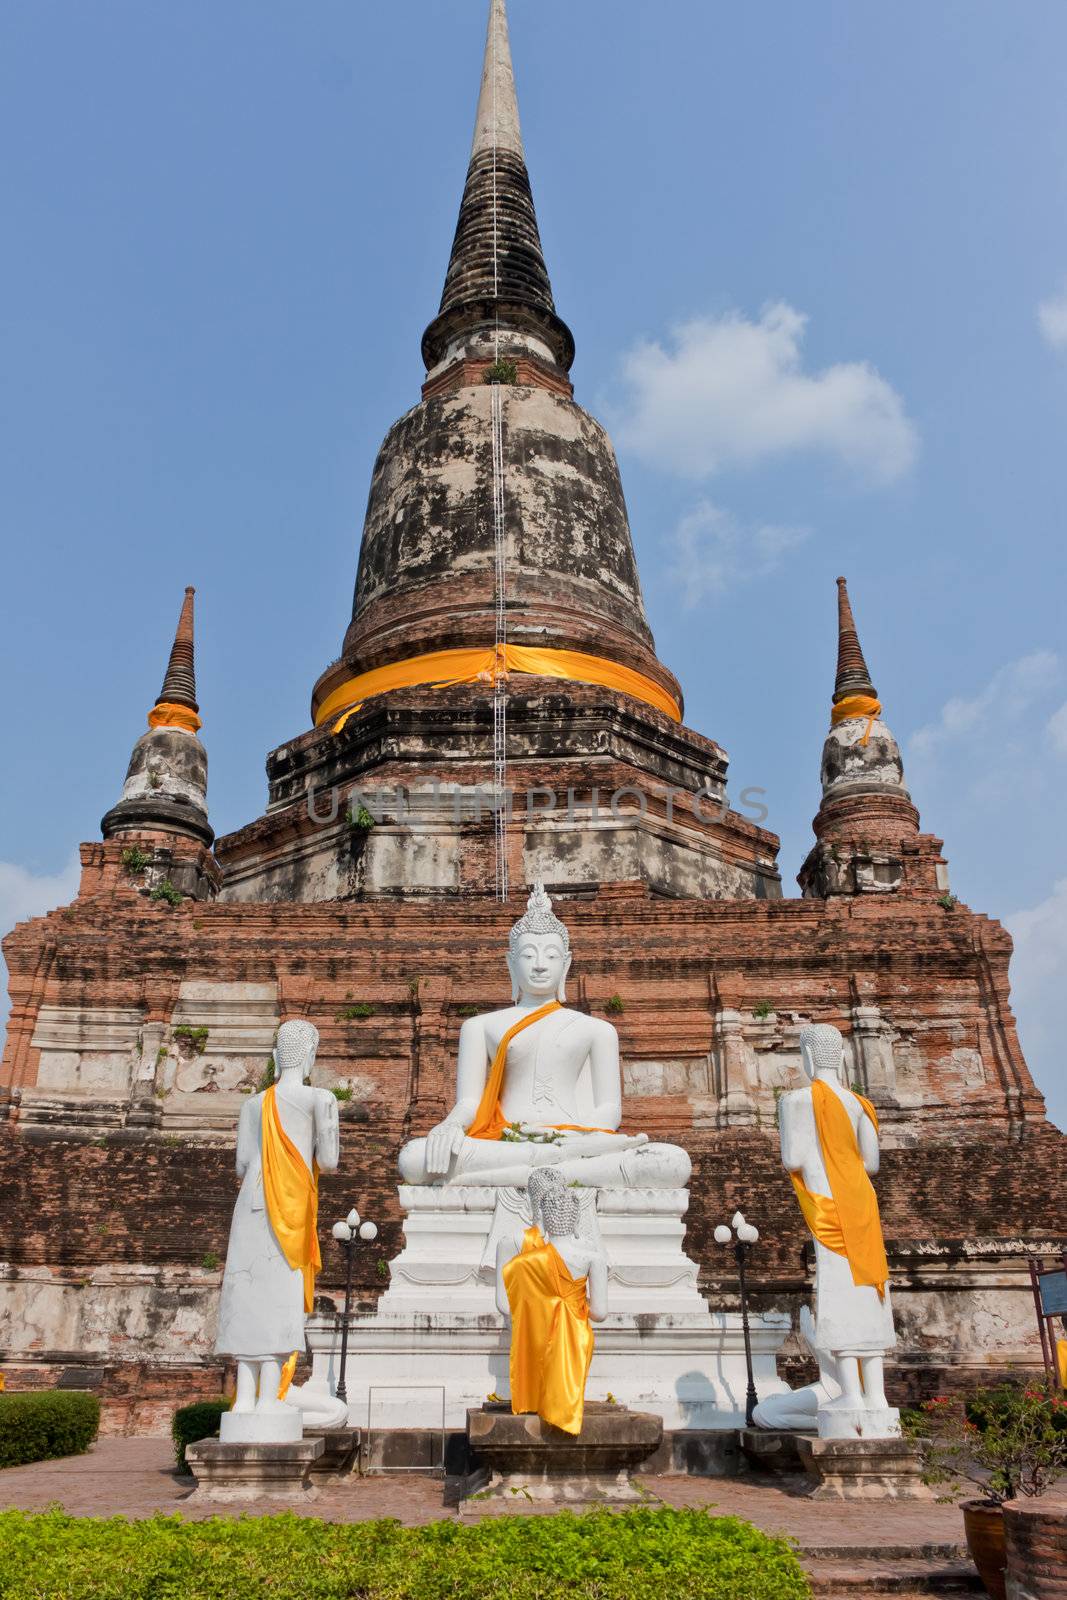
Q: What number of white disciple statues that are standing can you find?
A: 2